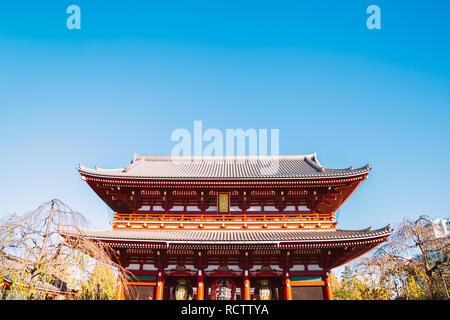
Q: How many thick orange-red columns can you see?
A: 6